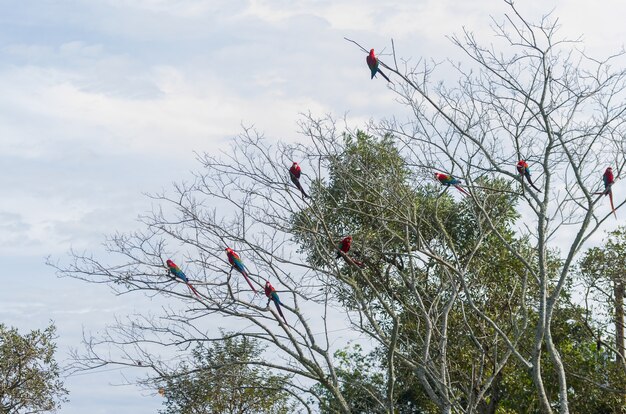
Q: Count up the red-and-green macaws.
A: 9